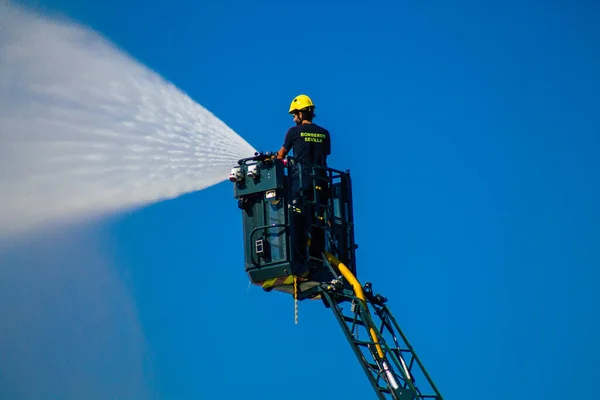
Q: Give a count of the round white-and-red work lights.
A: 2